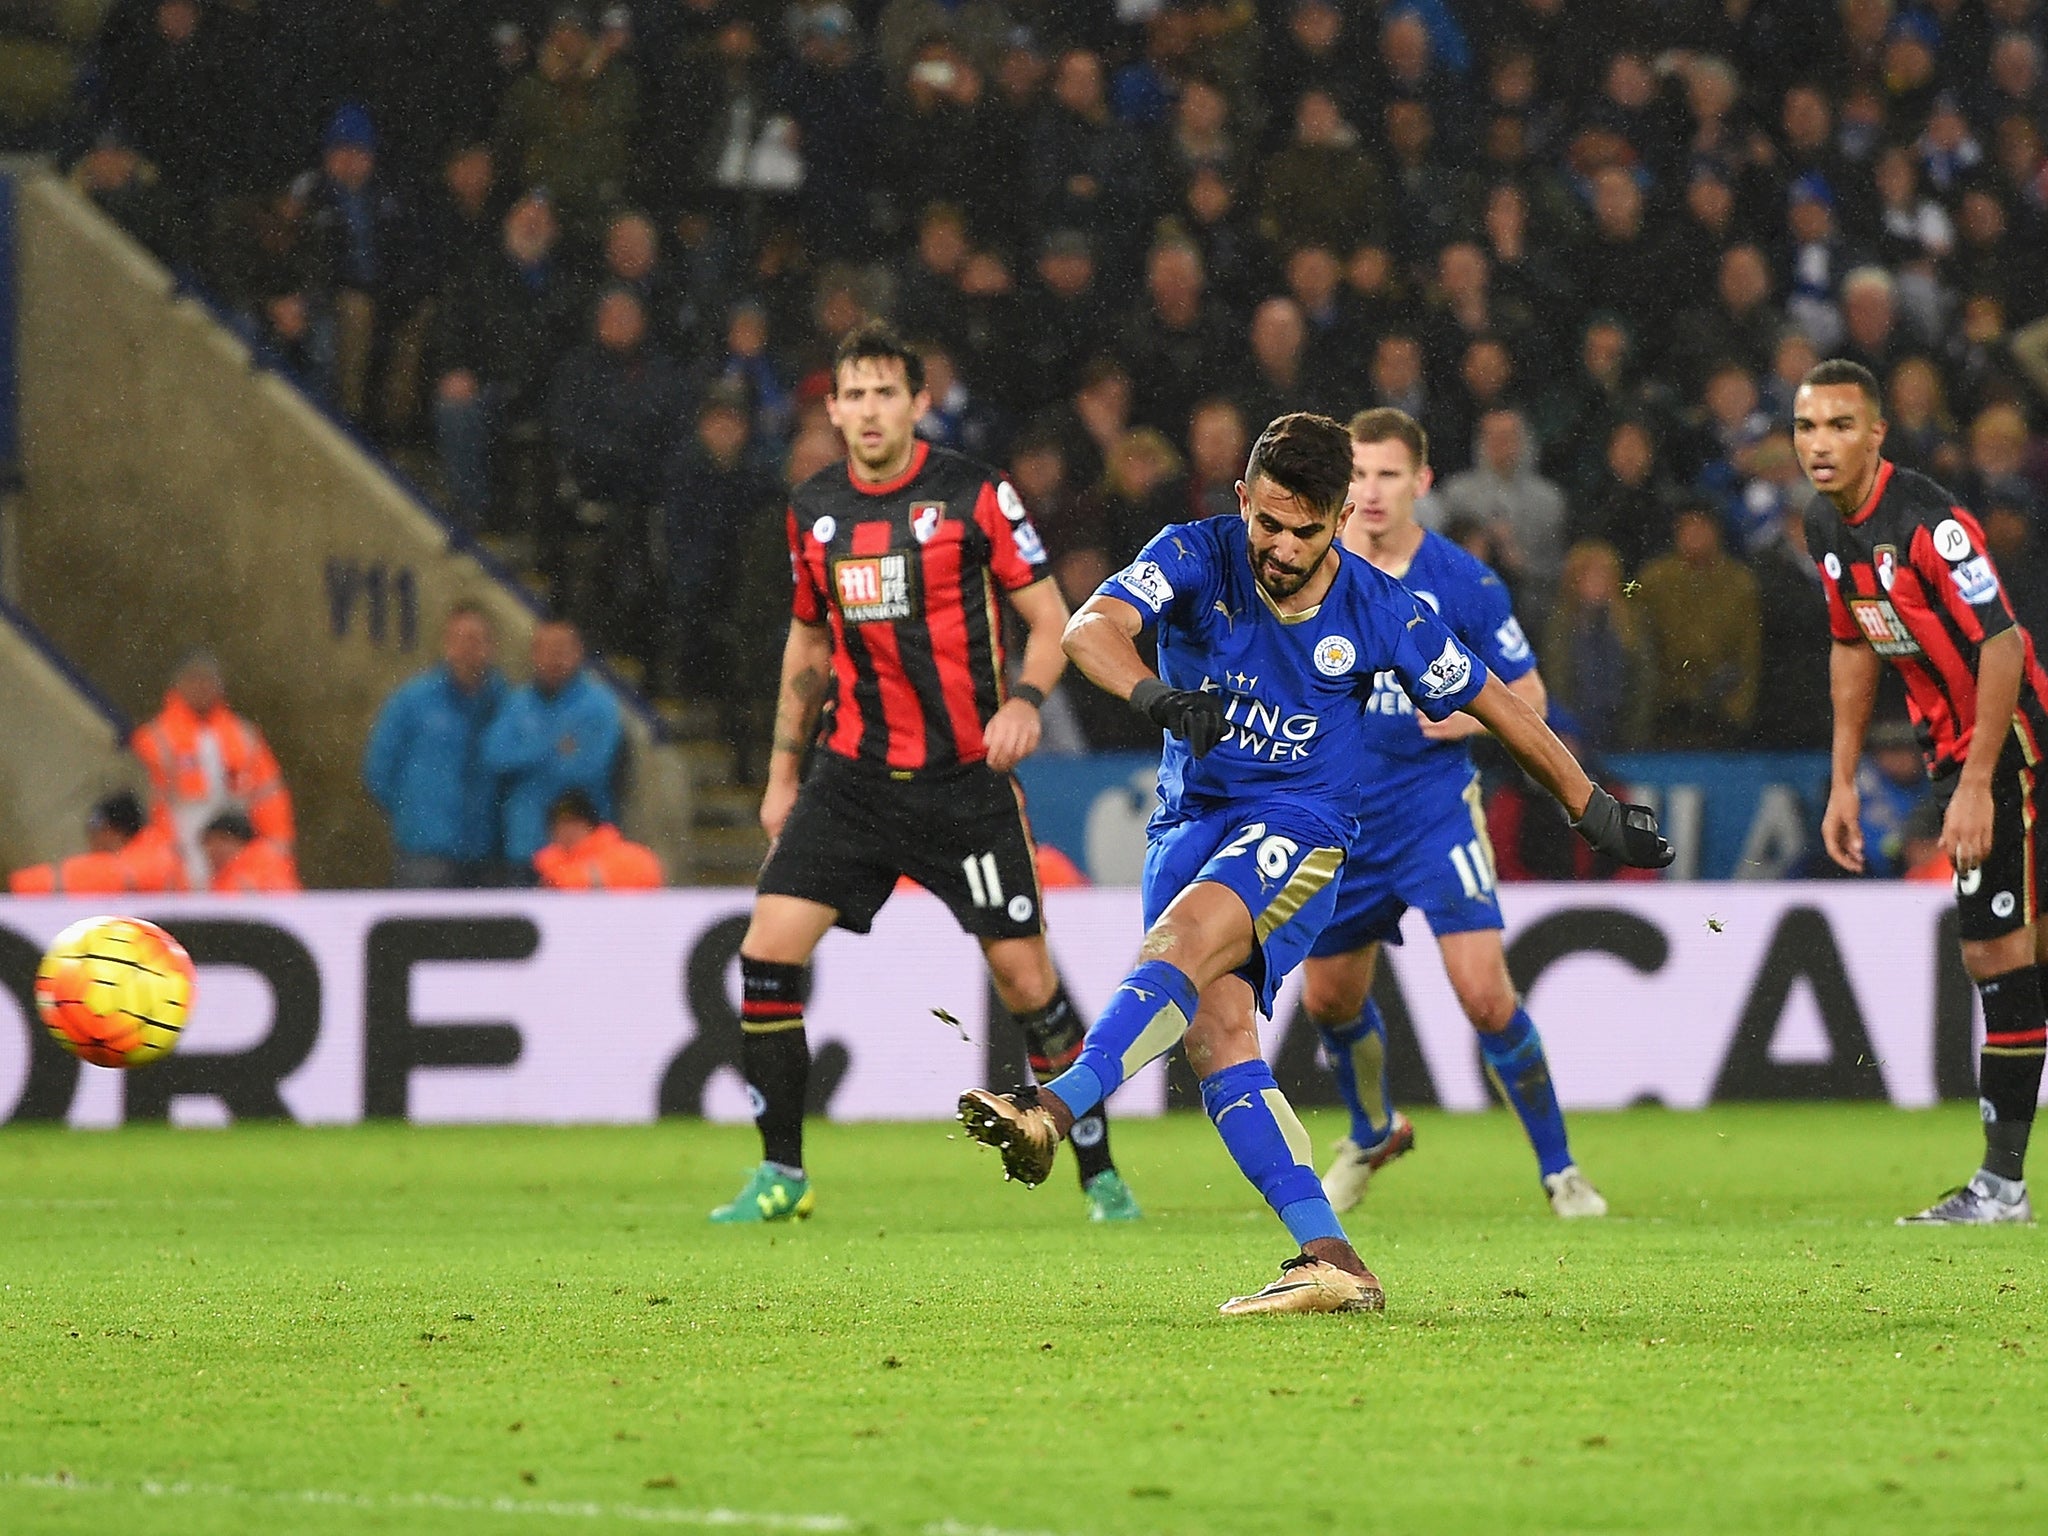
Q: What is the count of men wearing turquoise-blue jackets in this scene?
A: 2